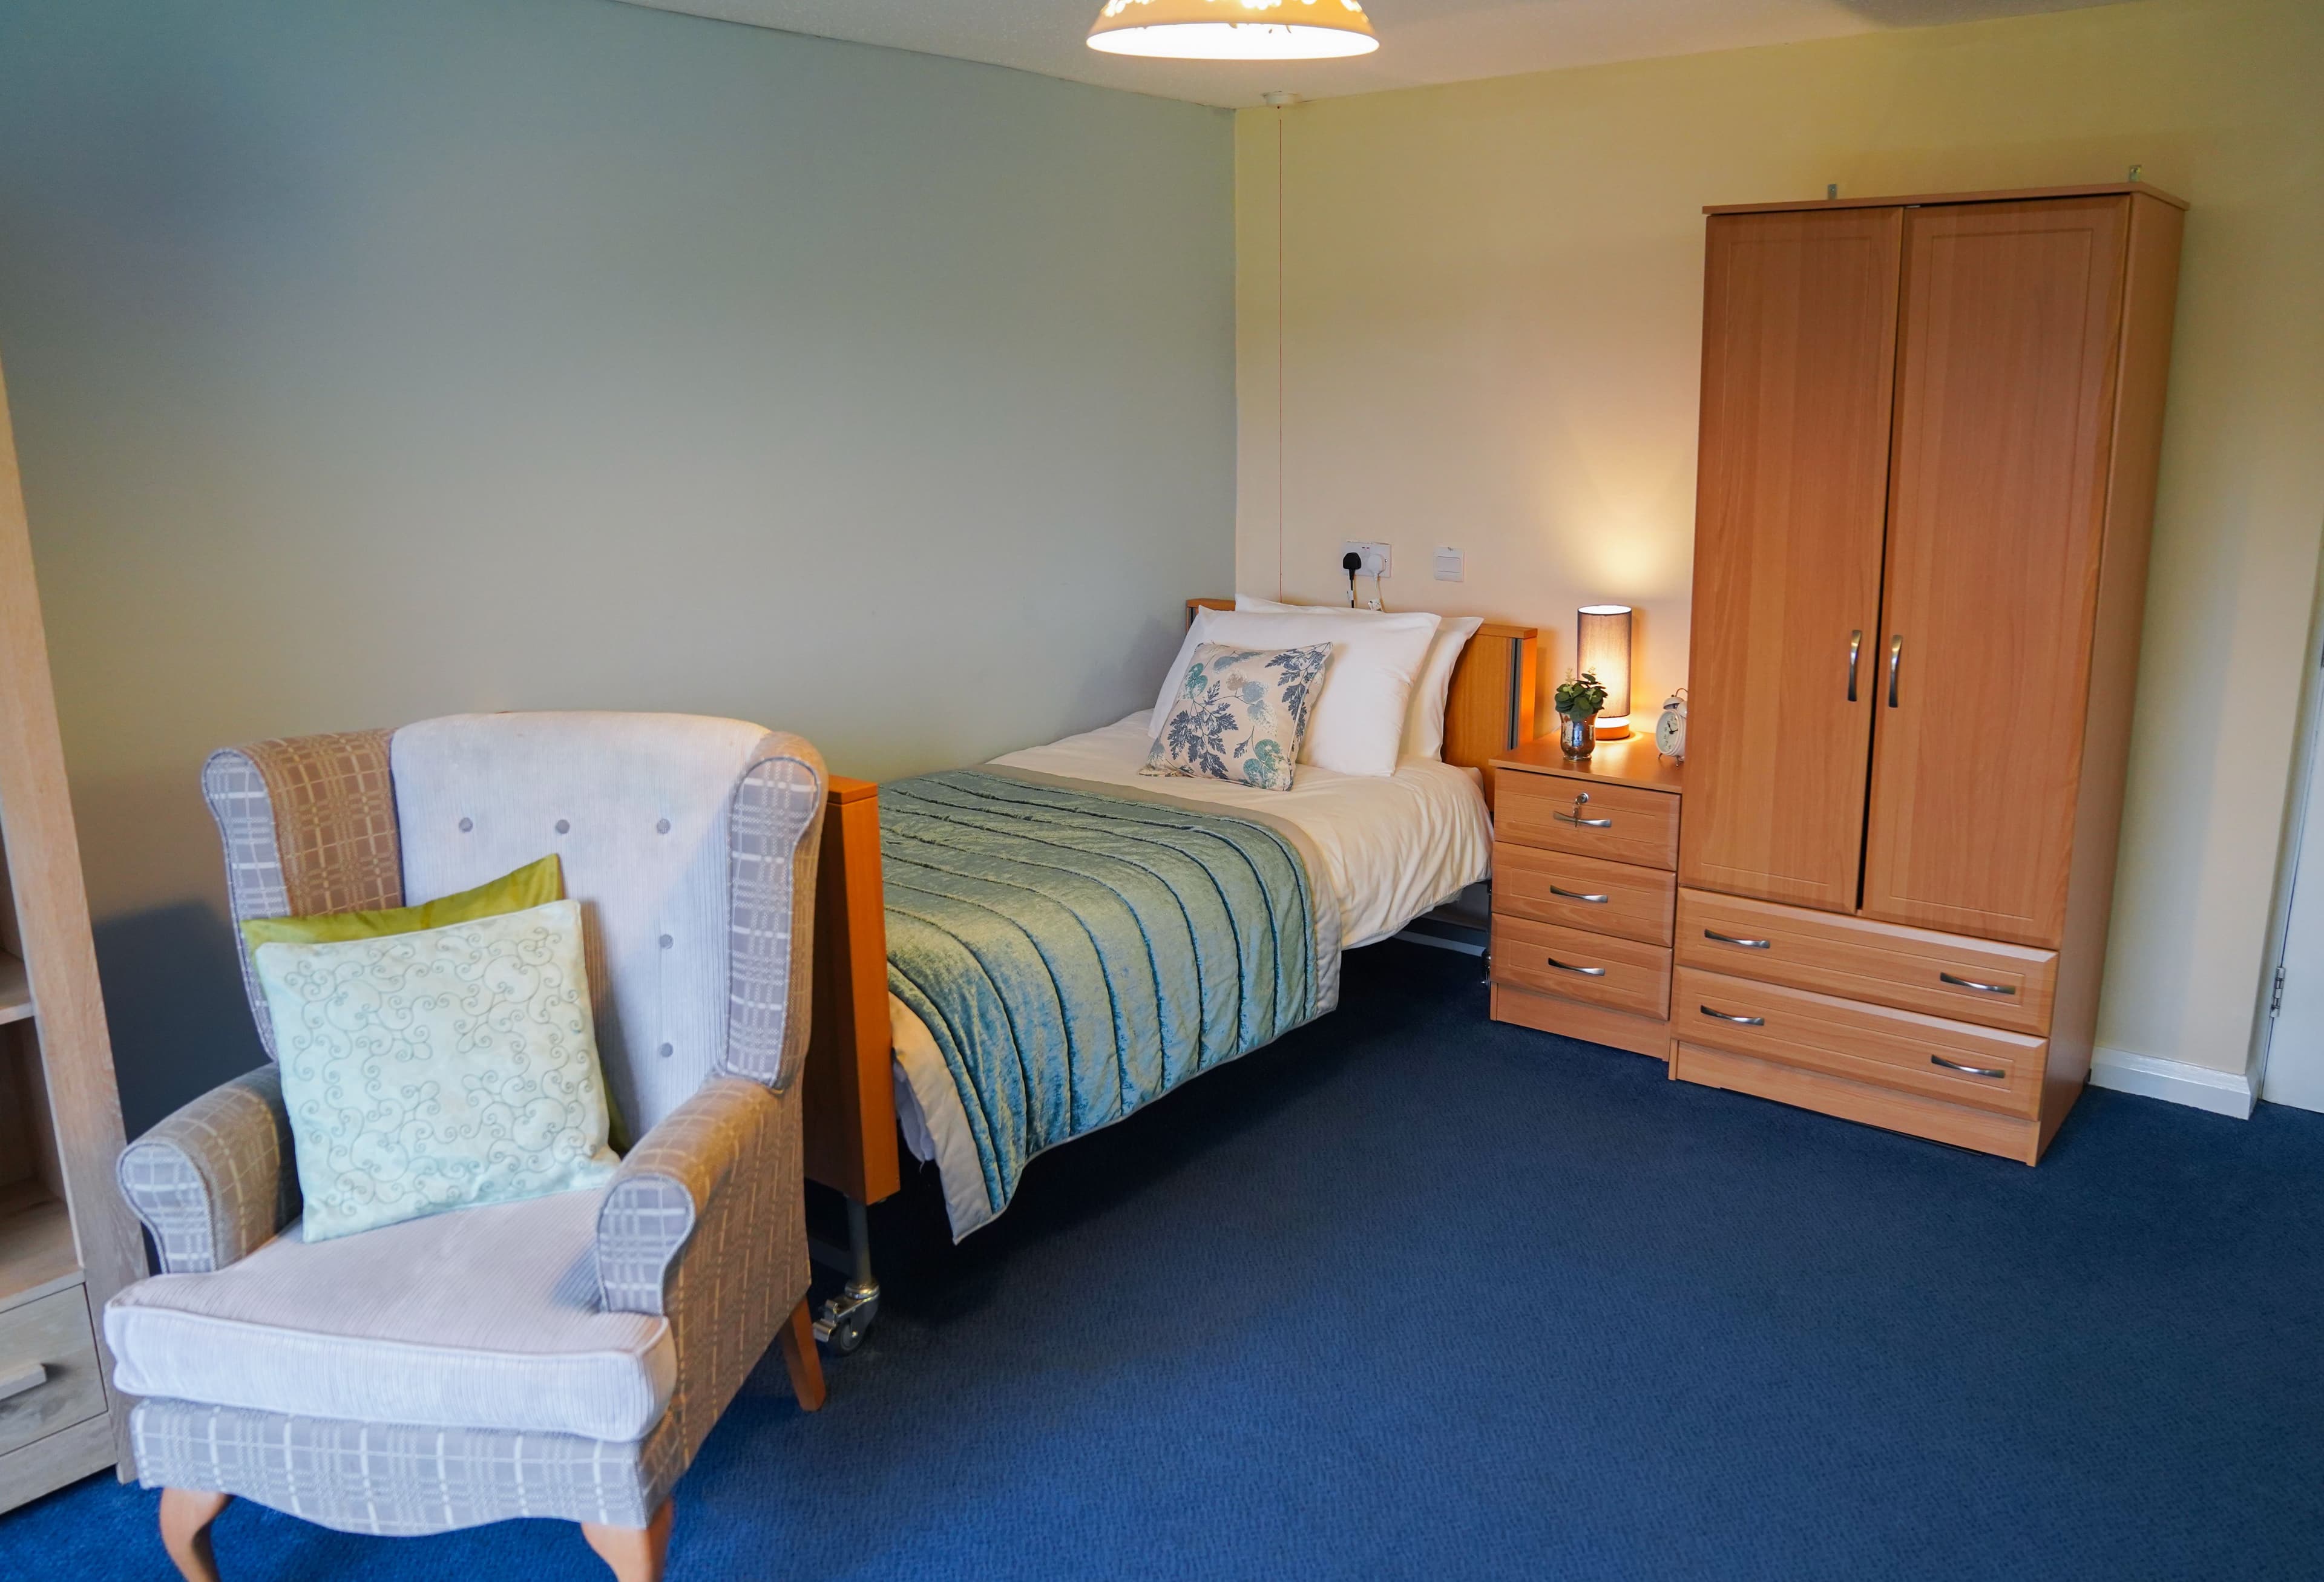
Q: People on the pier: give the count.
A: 0